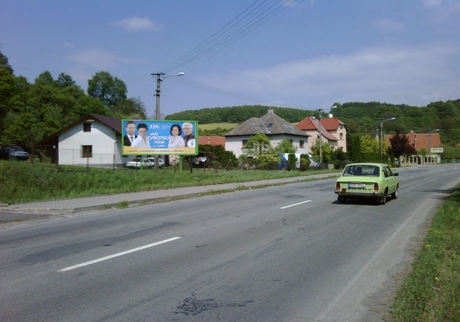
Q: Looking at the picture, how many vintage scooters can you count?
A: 0